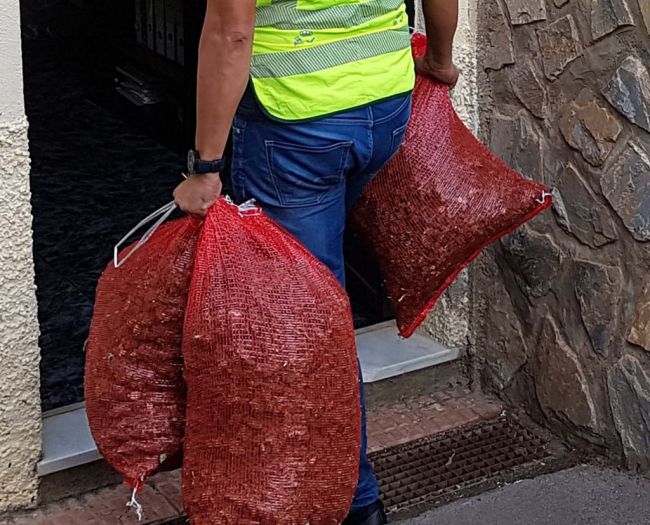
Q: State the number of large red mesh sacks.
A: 3